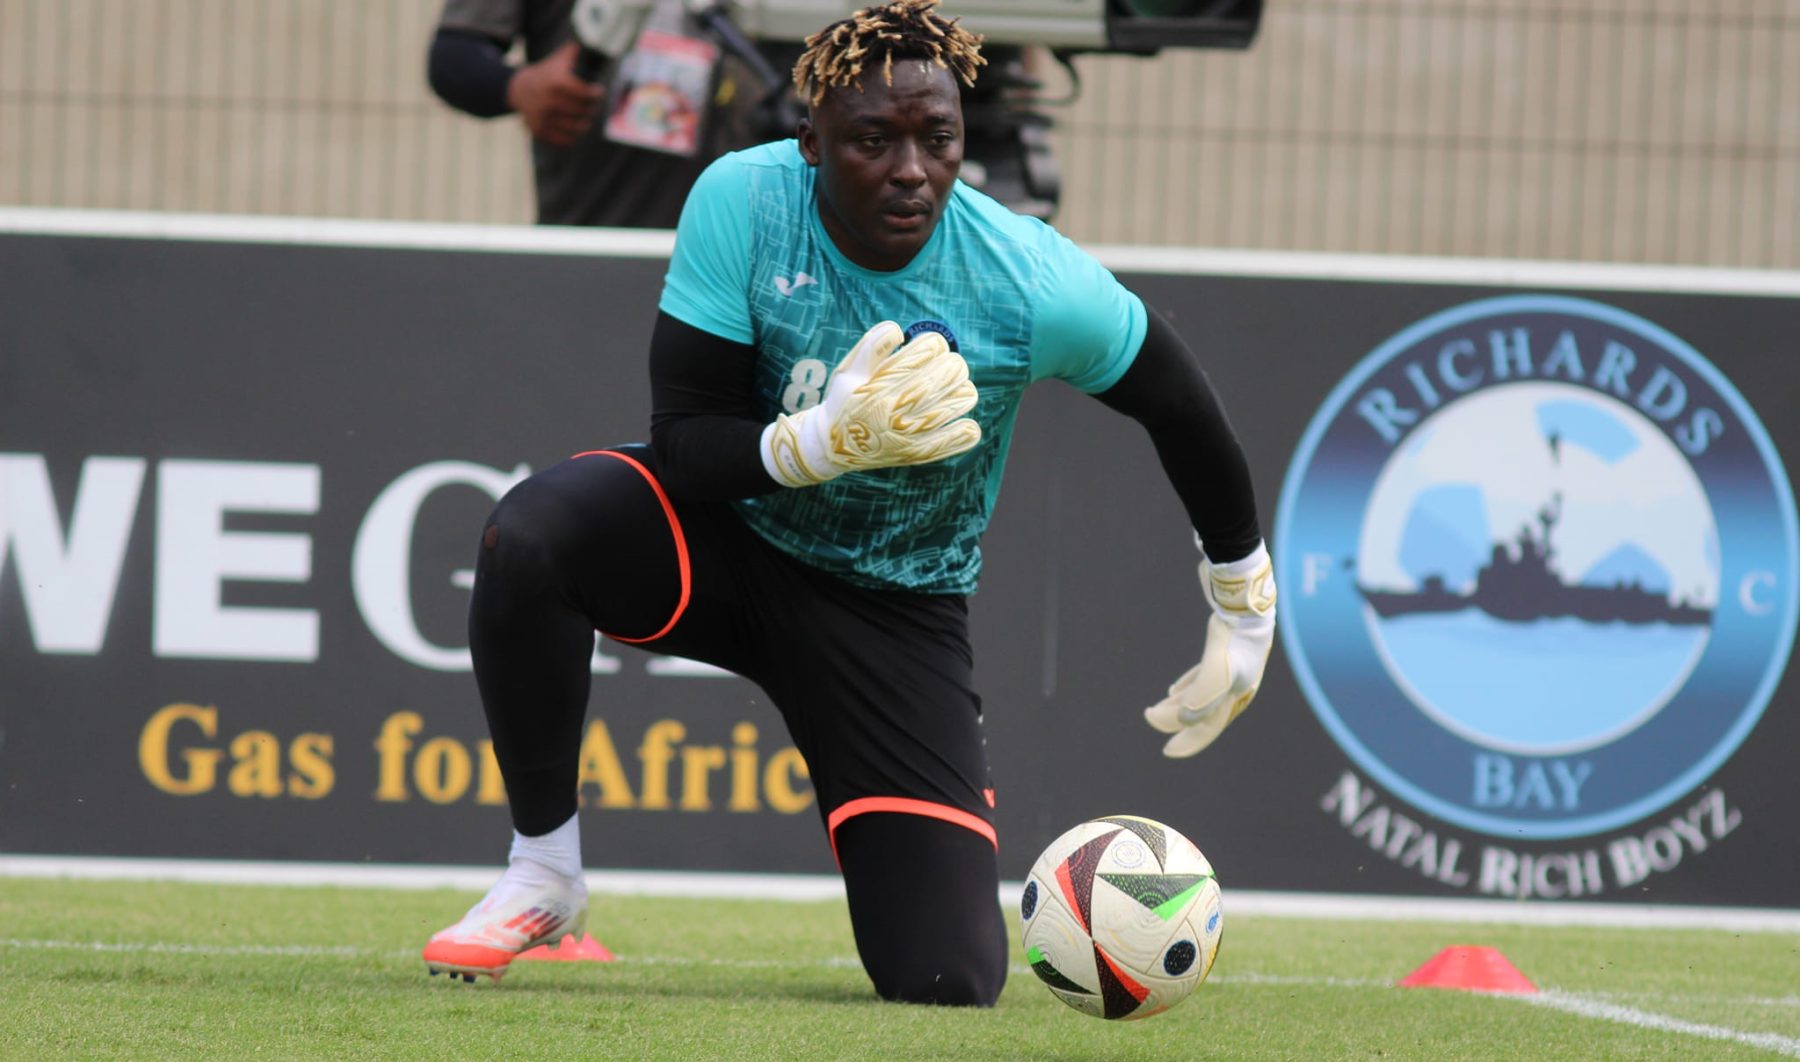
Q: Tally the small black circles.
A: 2